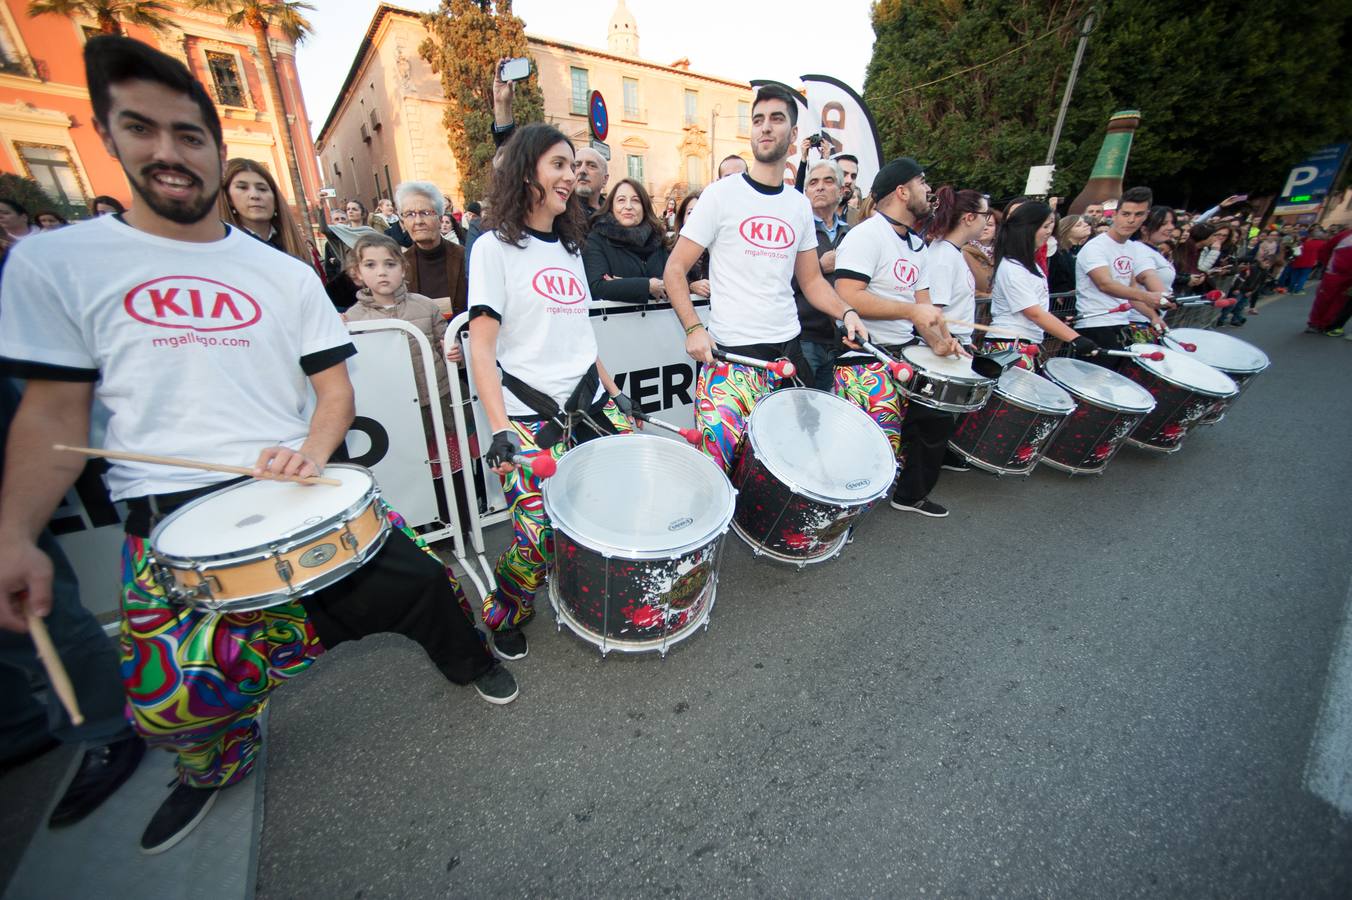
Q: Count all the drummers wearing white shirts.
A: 8